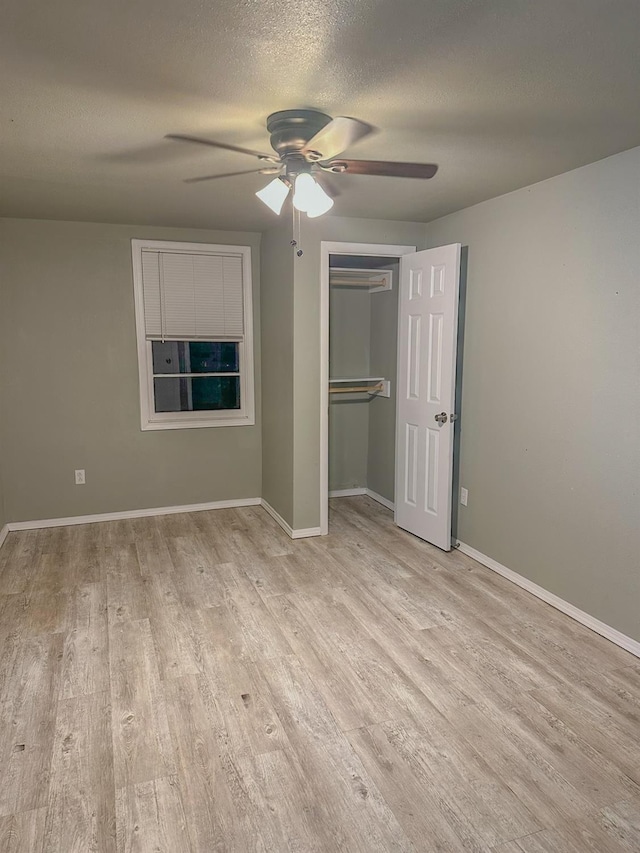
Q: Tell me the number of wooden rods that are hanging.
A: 2